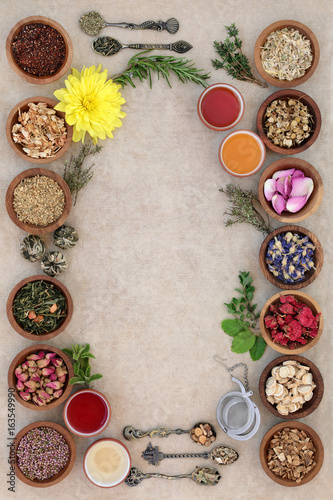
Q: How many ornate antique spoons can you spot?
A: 5